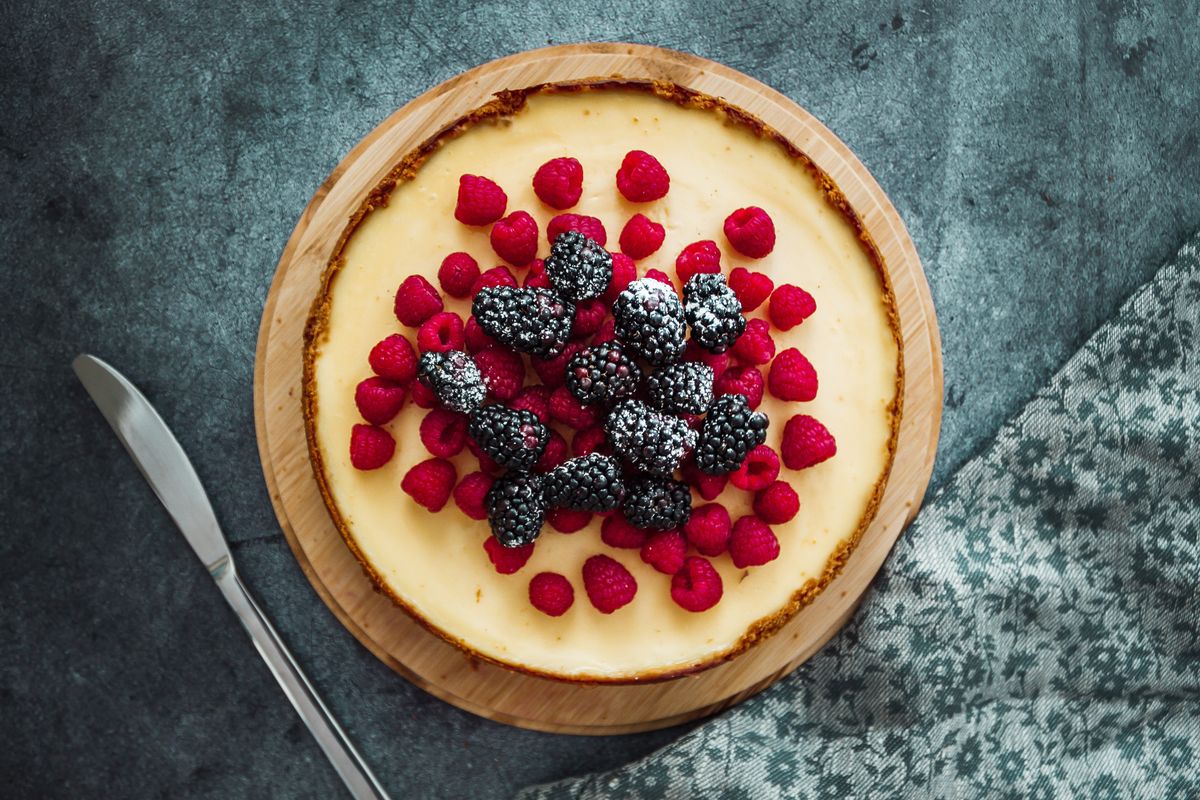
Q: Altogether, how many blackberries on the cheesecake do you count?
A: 13